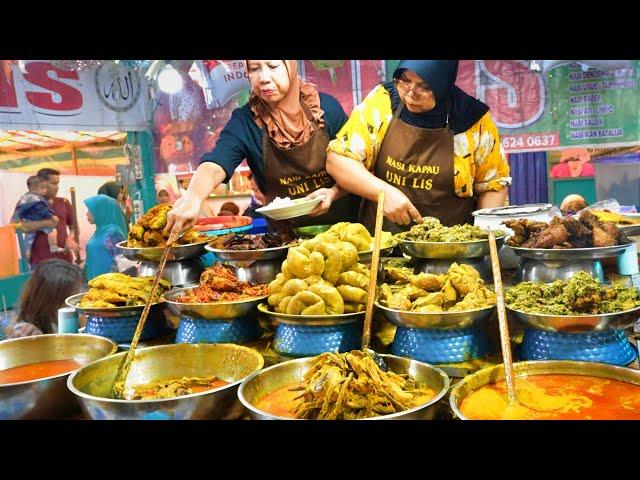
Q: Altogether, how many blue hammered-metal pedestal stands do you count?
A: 5